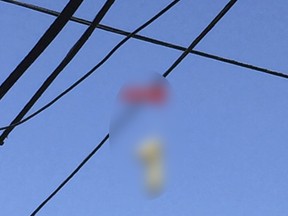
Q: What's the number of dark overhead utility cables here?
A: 5